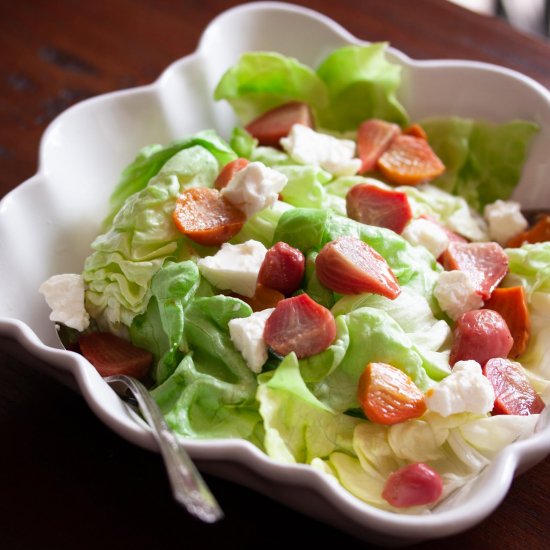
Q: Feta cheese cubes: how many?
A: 9